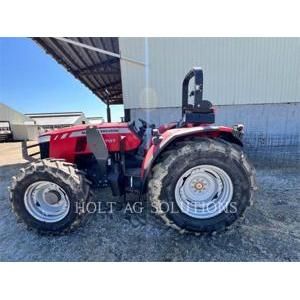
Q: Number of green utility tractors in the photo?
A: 0